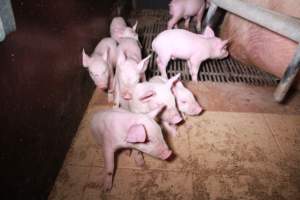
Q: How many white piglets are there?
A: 8